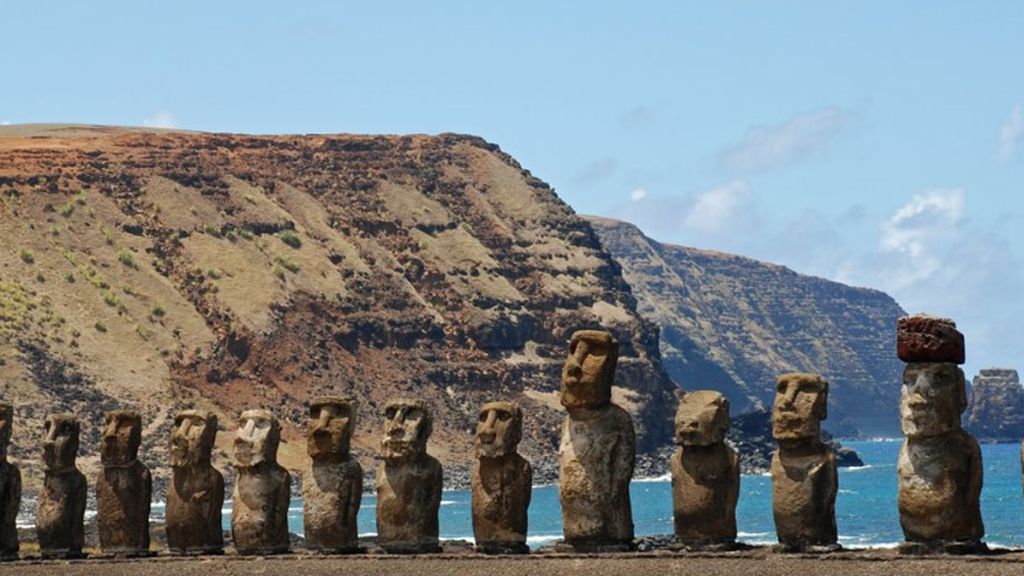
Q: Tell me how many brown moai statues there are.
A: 12